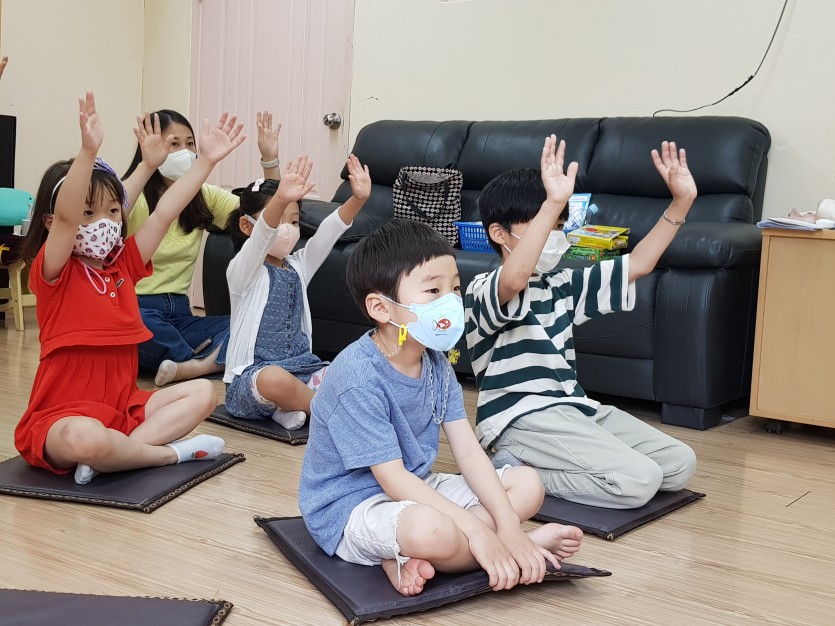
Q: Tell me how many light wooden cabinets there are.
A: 1